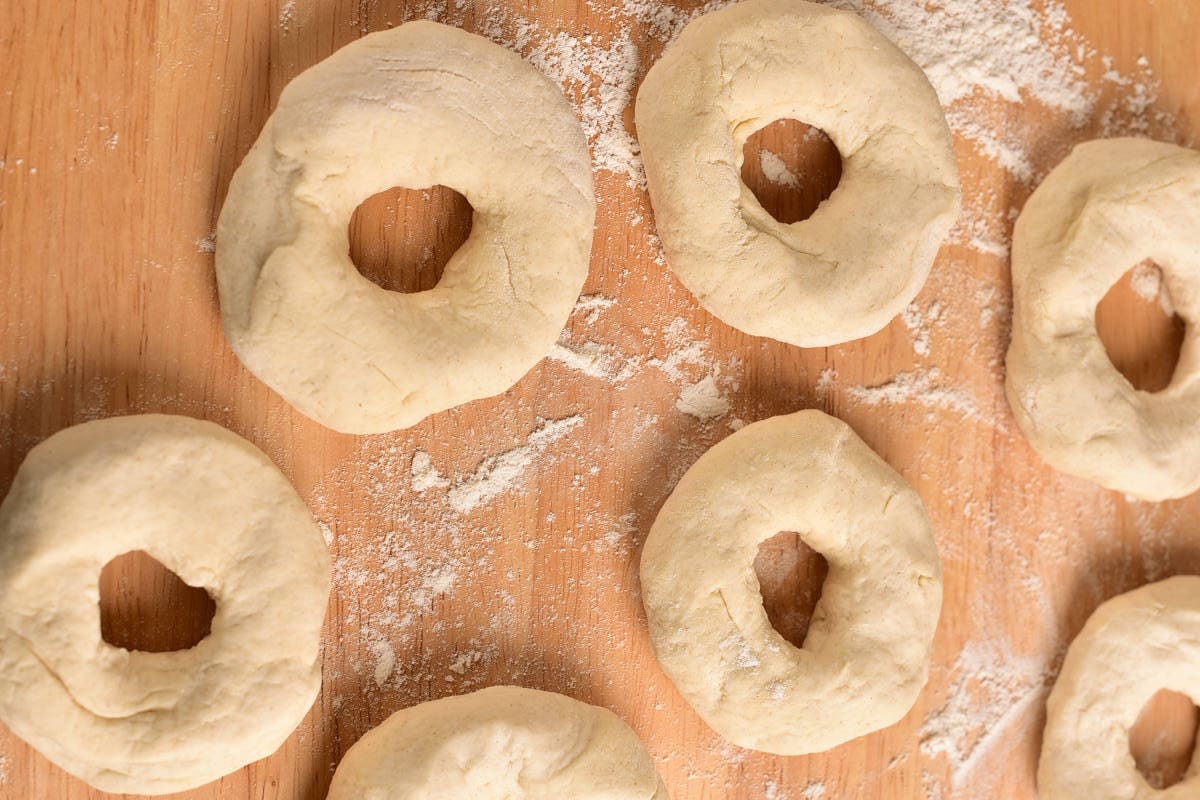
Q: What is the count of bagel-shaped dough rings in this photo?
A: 7